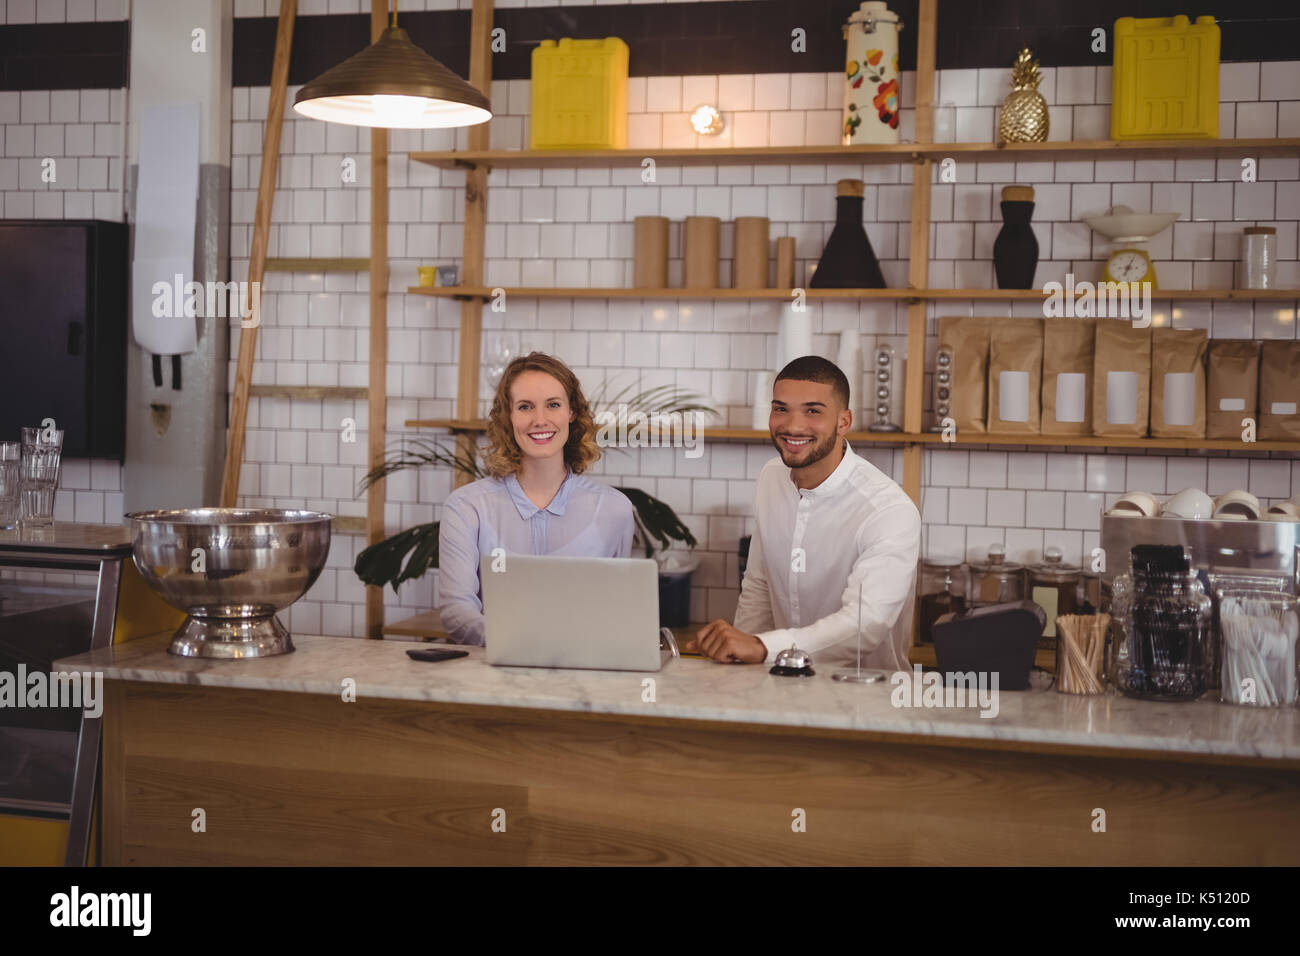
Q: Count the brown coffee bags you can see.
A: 7